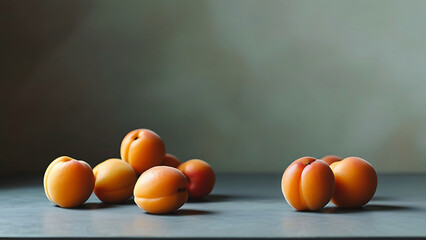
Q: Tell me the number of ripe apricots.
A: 9